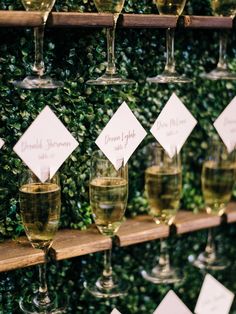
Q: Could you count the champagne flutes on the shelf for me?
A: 8